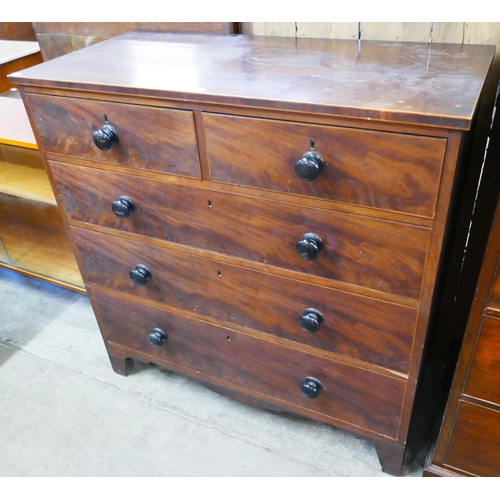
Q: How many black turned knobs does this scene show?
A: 8